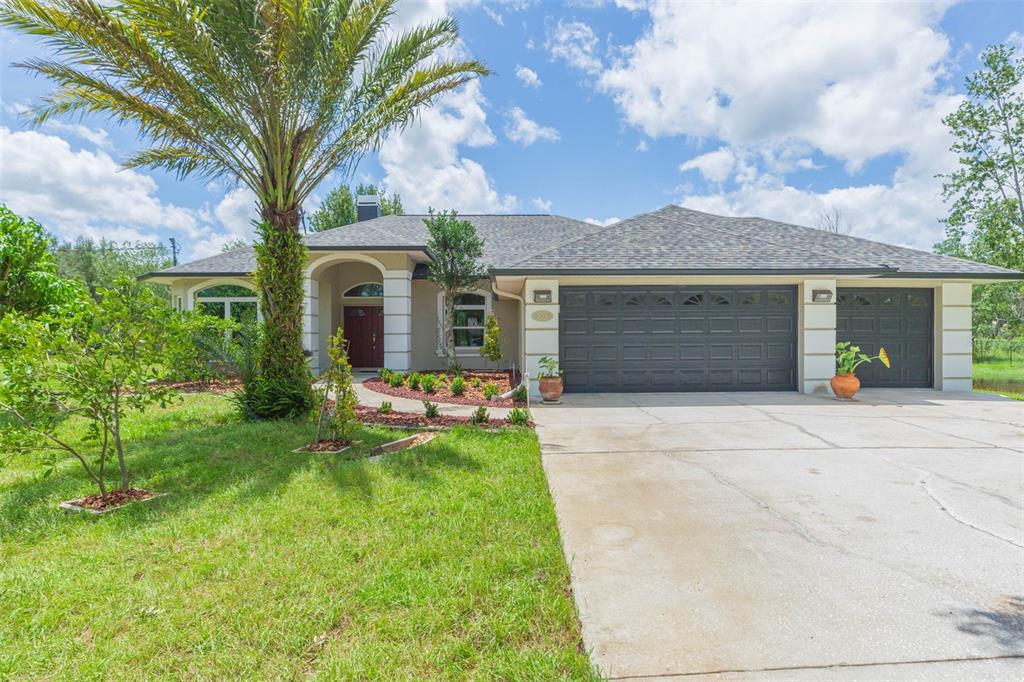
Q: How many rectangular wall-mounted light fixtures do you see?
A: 2